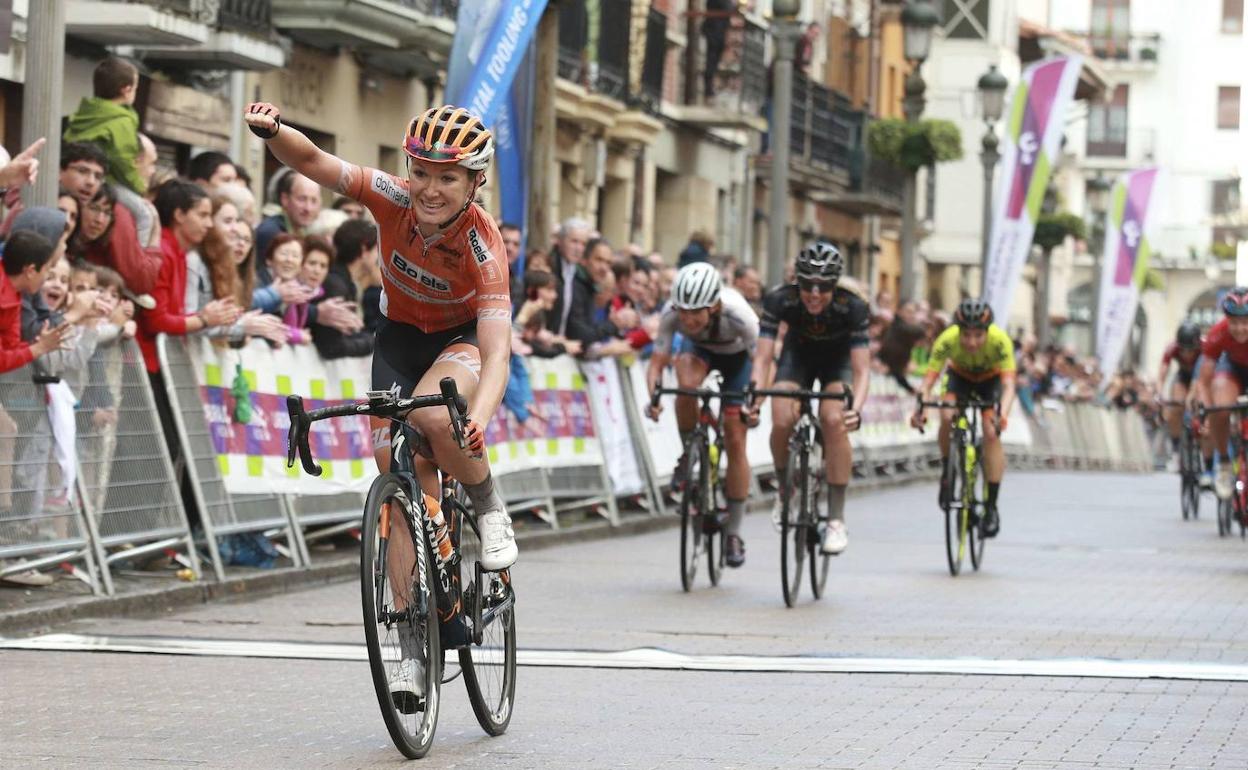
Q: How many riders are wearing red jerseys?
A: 2